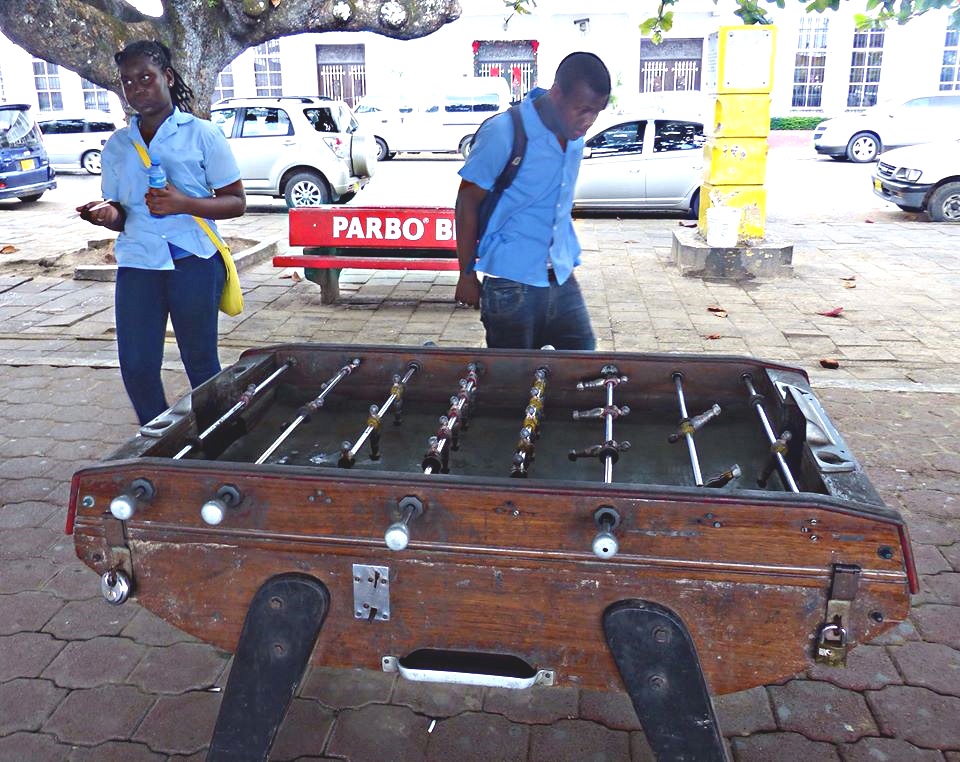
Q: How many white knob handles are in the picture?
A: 4